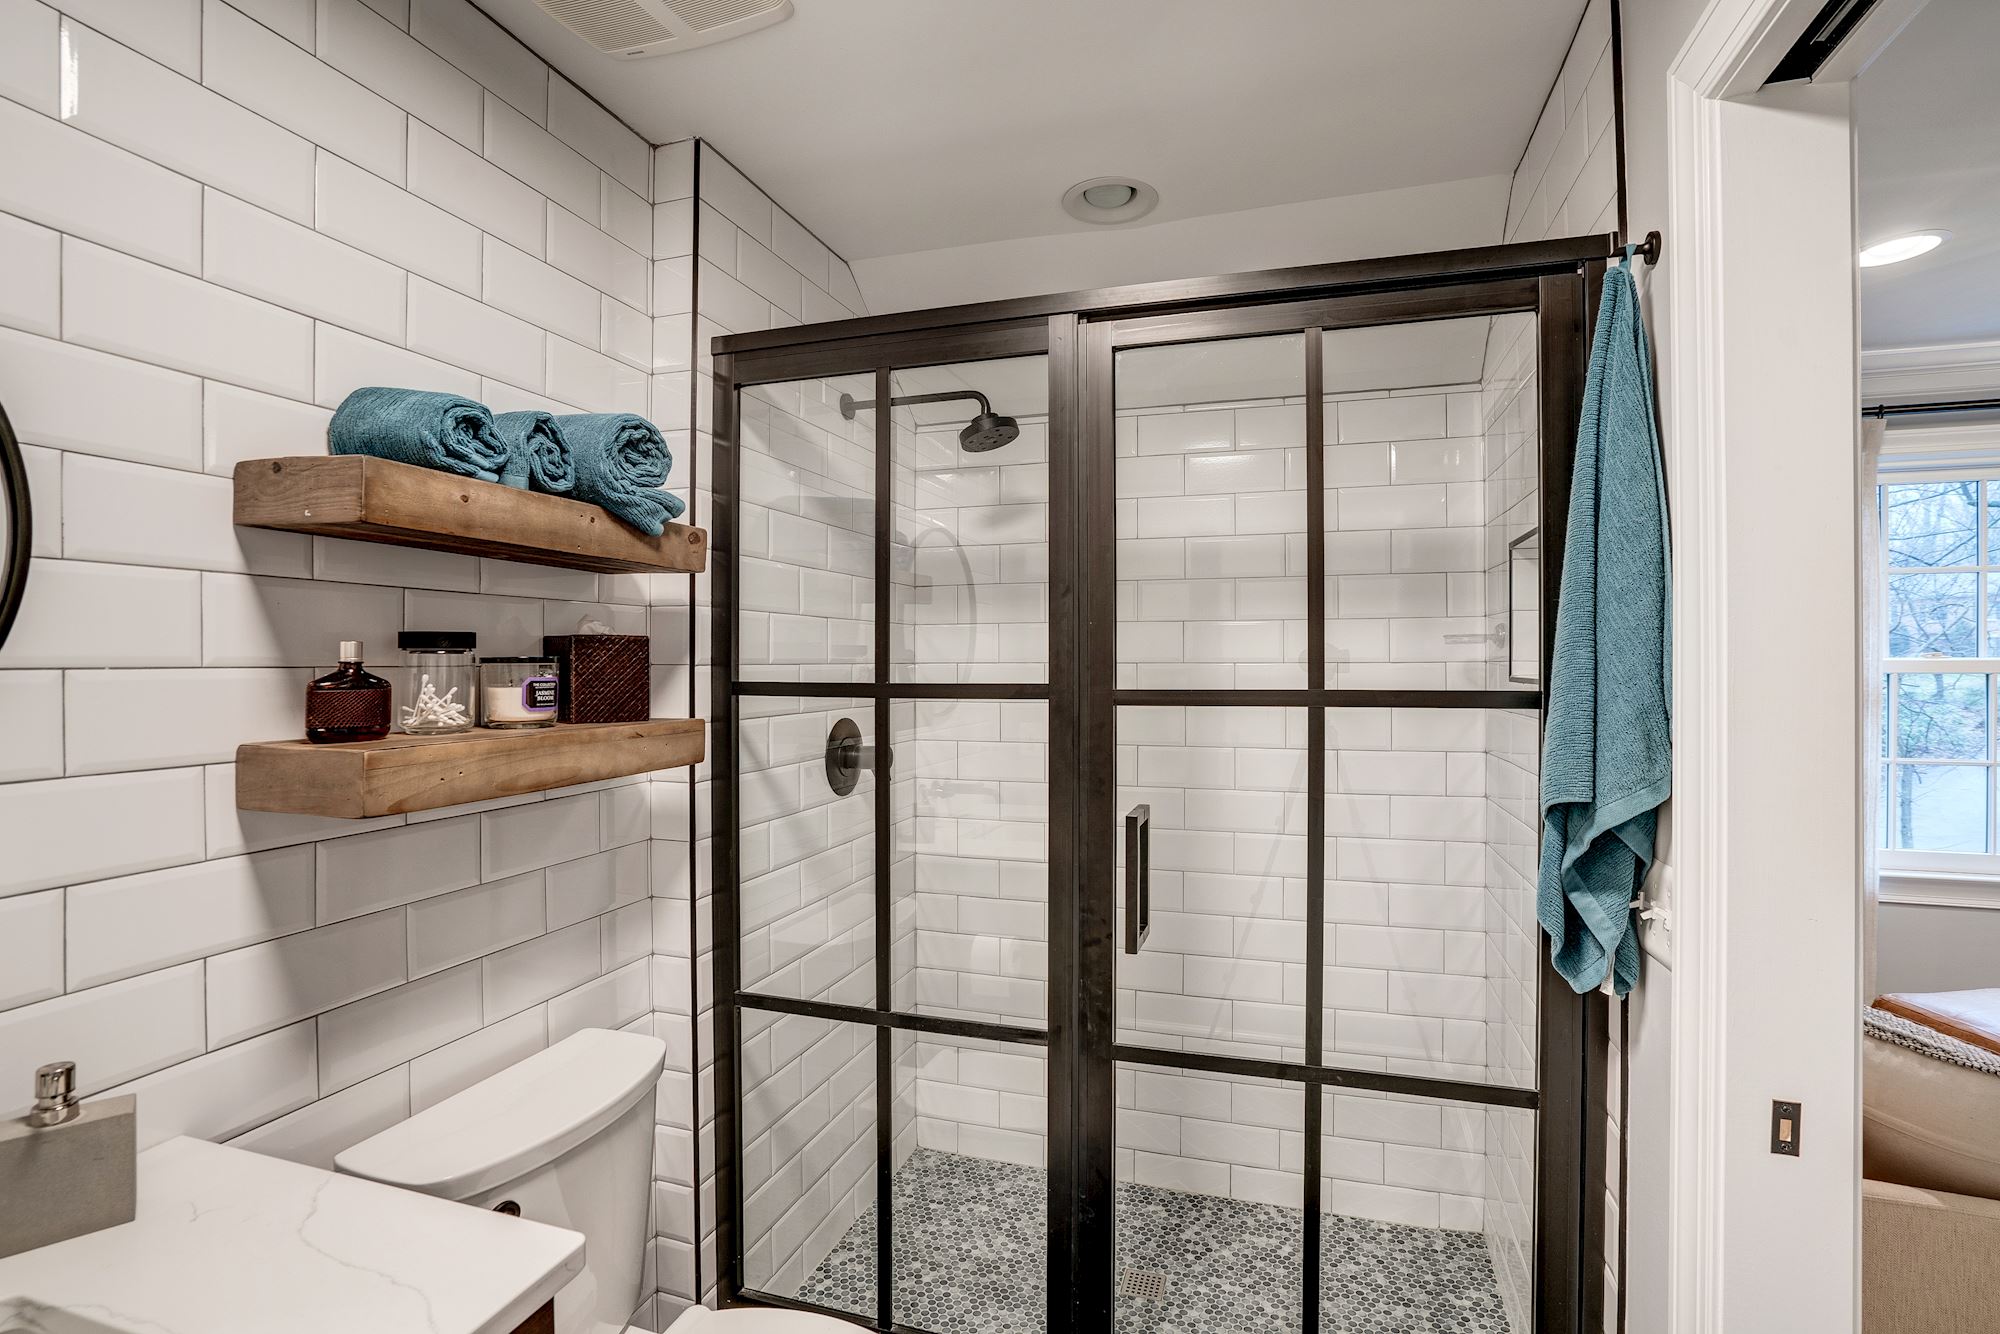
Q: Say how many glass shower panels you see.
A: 12